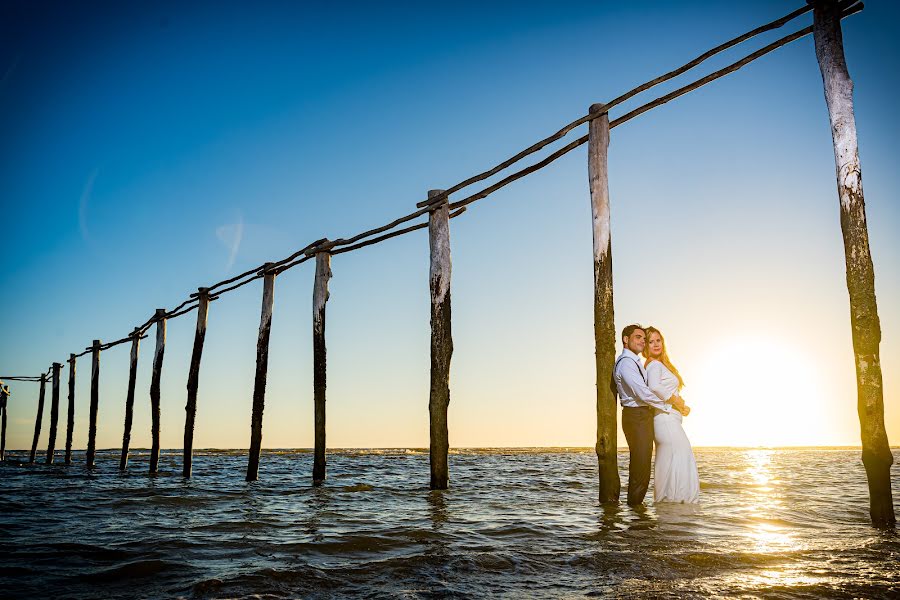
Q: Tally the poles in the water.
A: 13